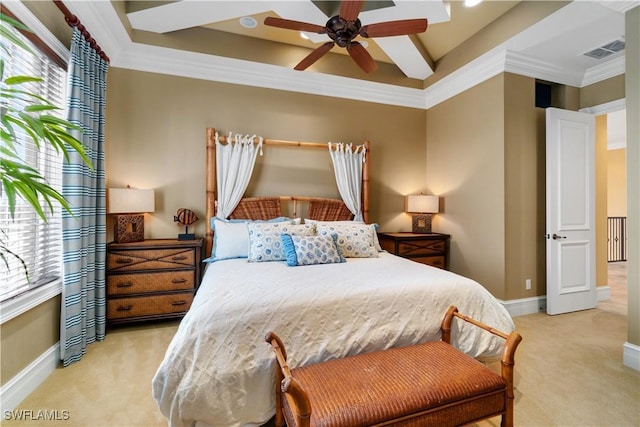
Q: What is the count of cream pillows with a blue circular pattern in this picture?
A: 2